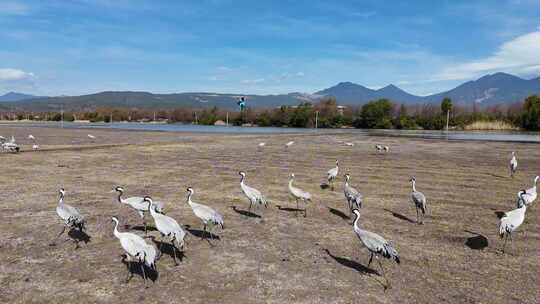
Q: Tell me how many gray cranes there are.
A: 14